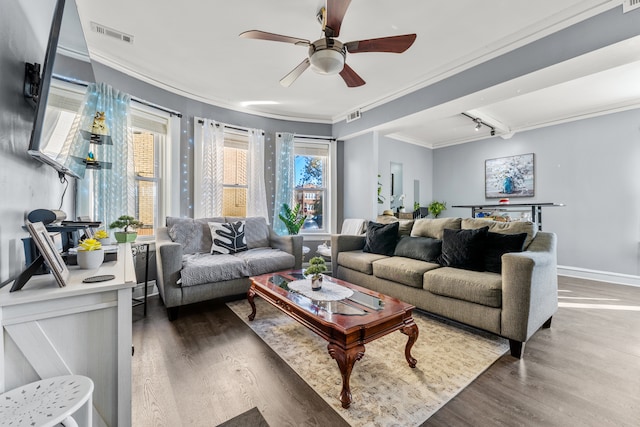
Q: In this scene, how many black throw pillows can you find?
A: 4